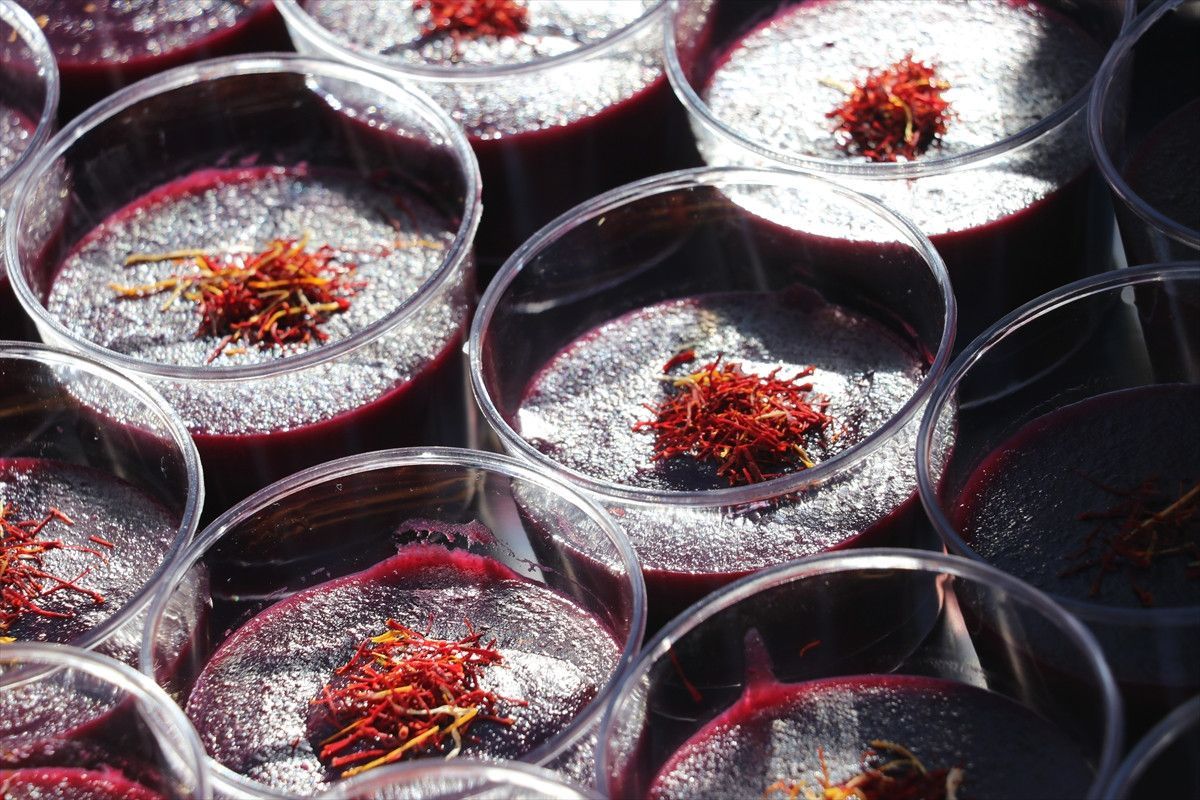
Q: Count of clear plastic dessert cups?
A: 14